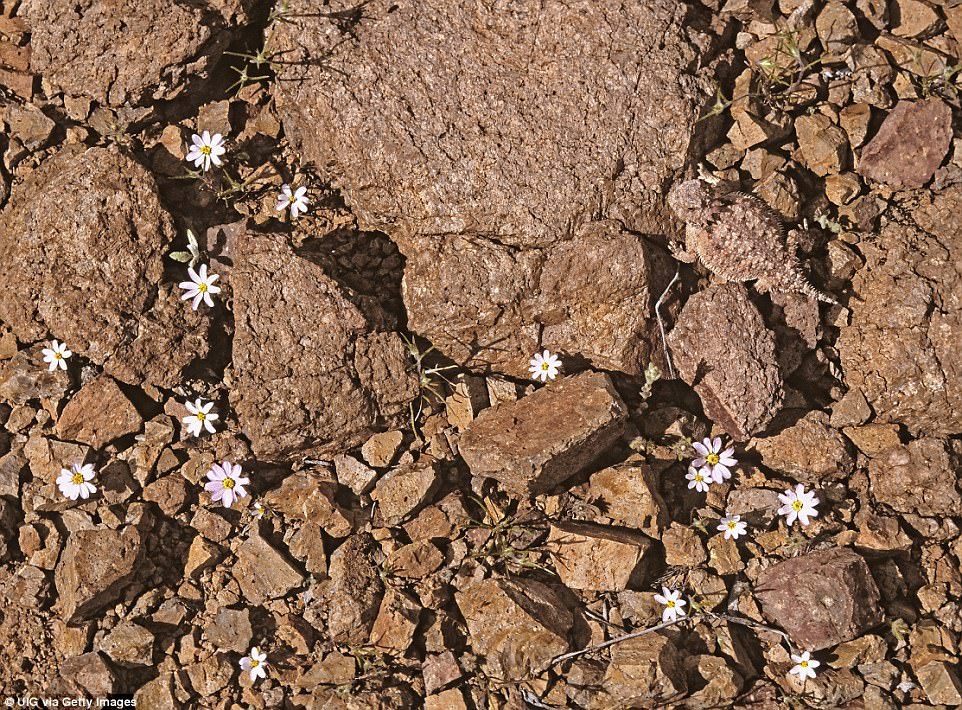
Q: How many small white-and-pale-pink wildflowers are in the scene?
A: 15